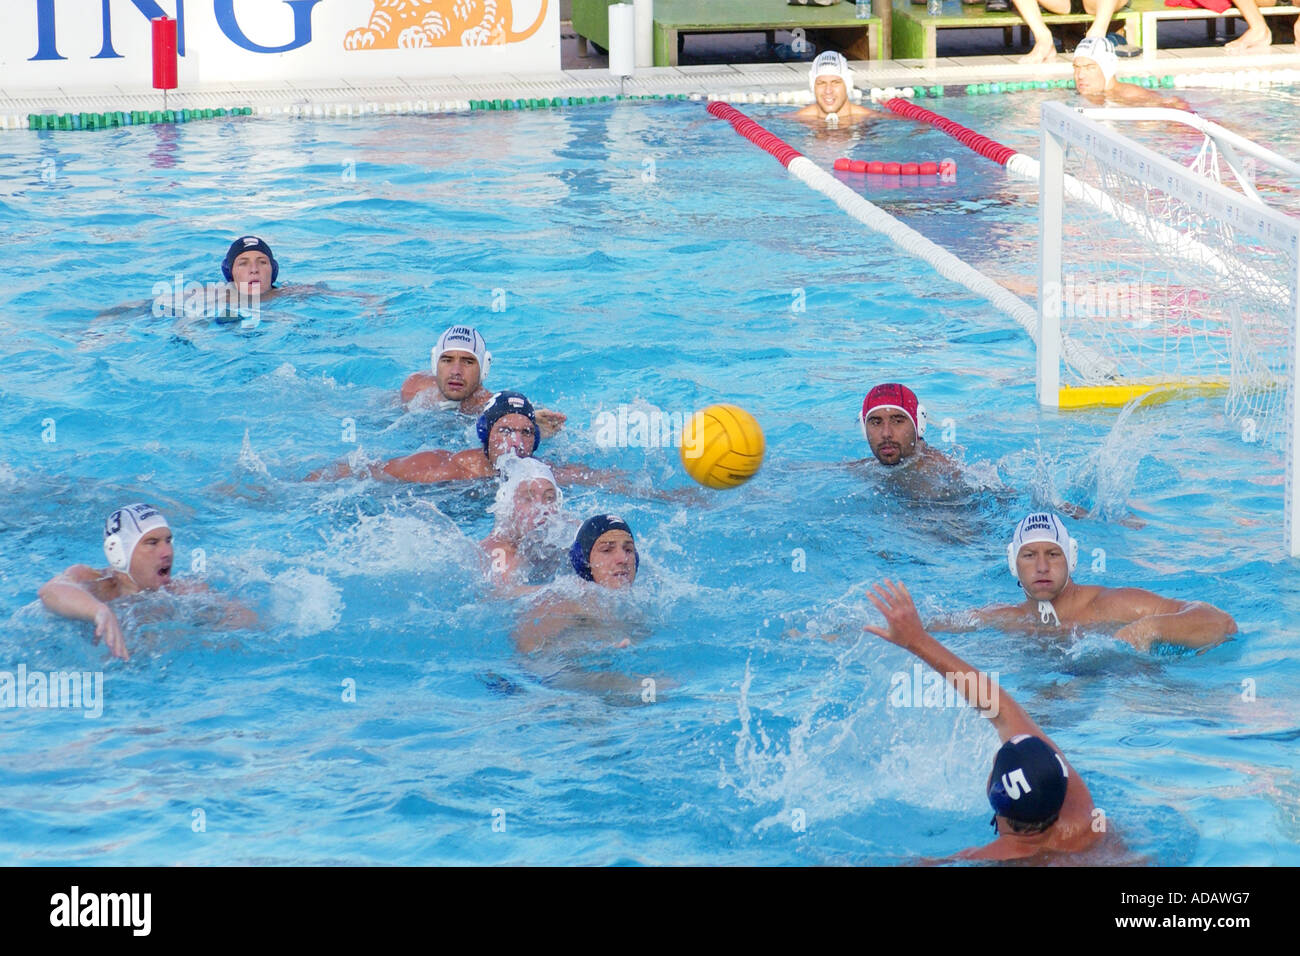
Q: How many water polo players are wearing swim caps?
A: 11